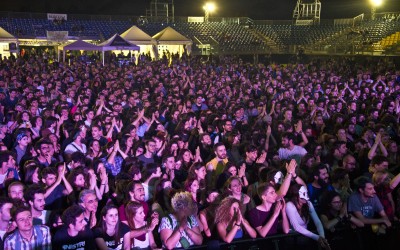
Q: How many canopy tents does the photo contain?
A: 5